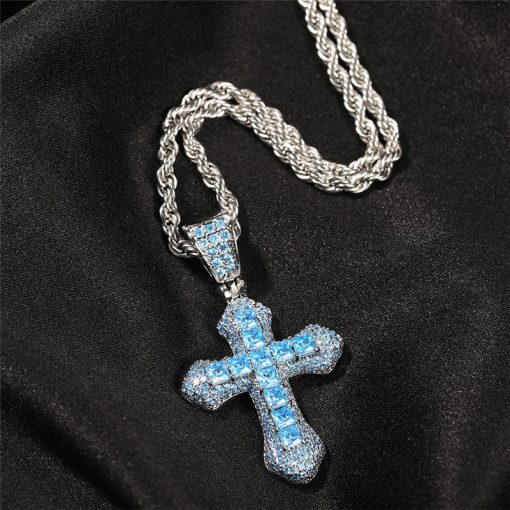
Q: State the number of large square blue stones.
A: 11